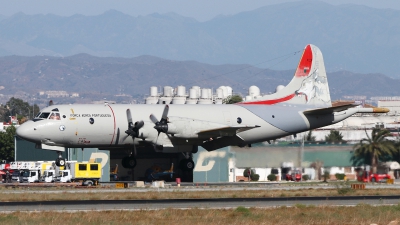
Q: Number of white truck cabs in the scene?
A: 3